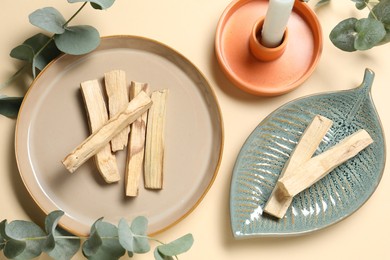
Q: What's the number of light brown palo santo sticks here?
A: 7